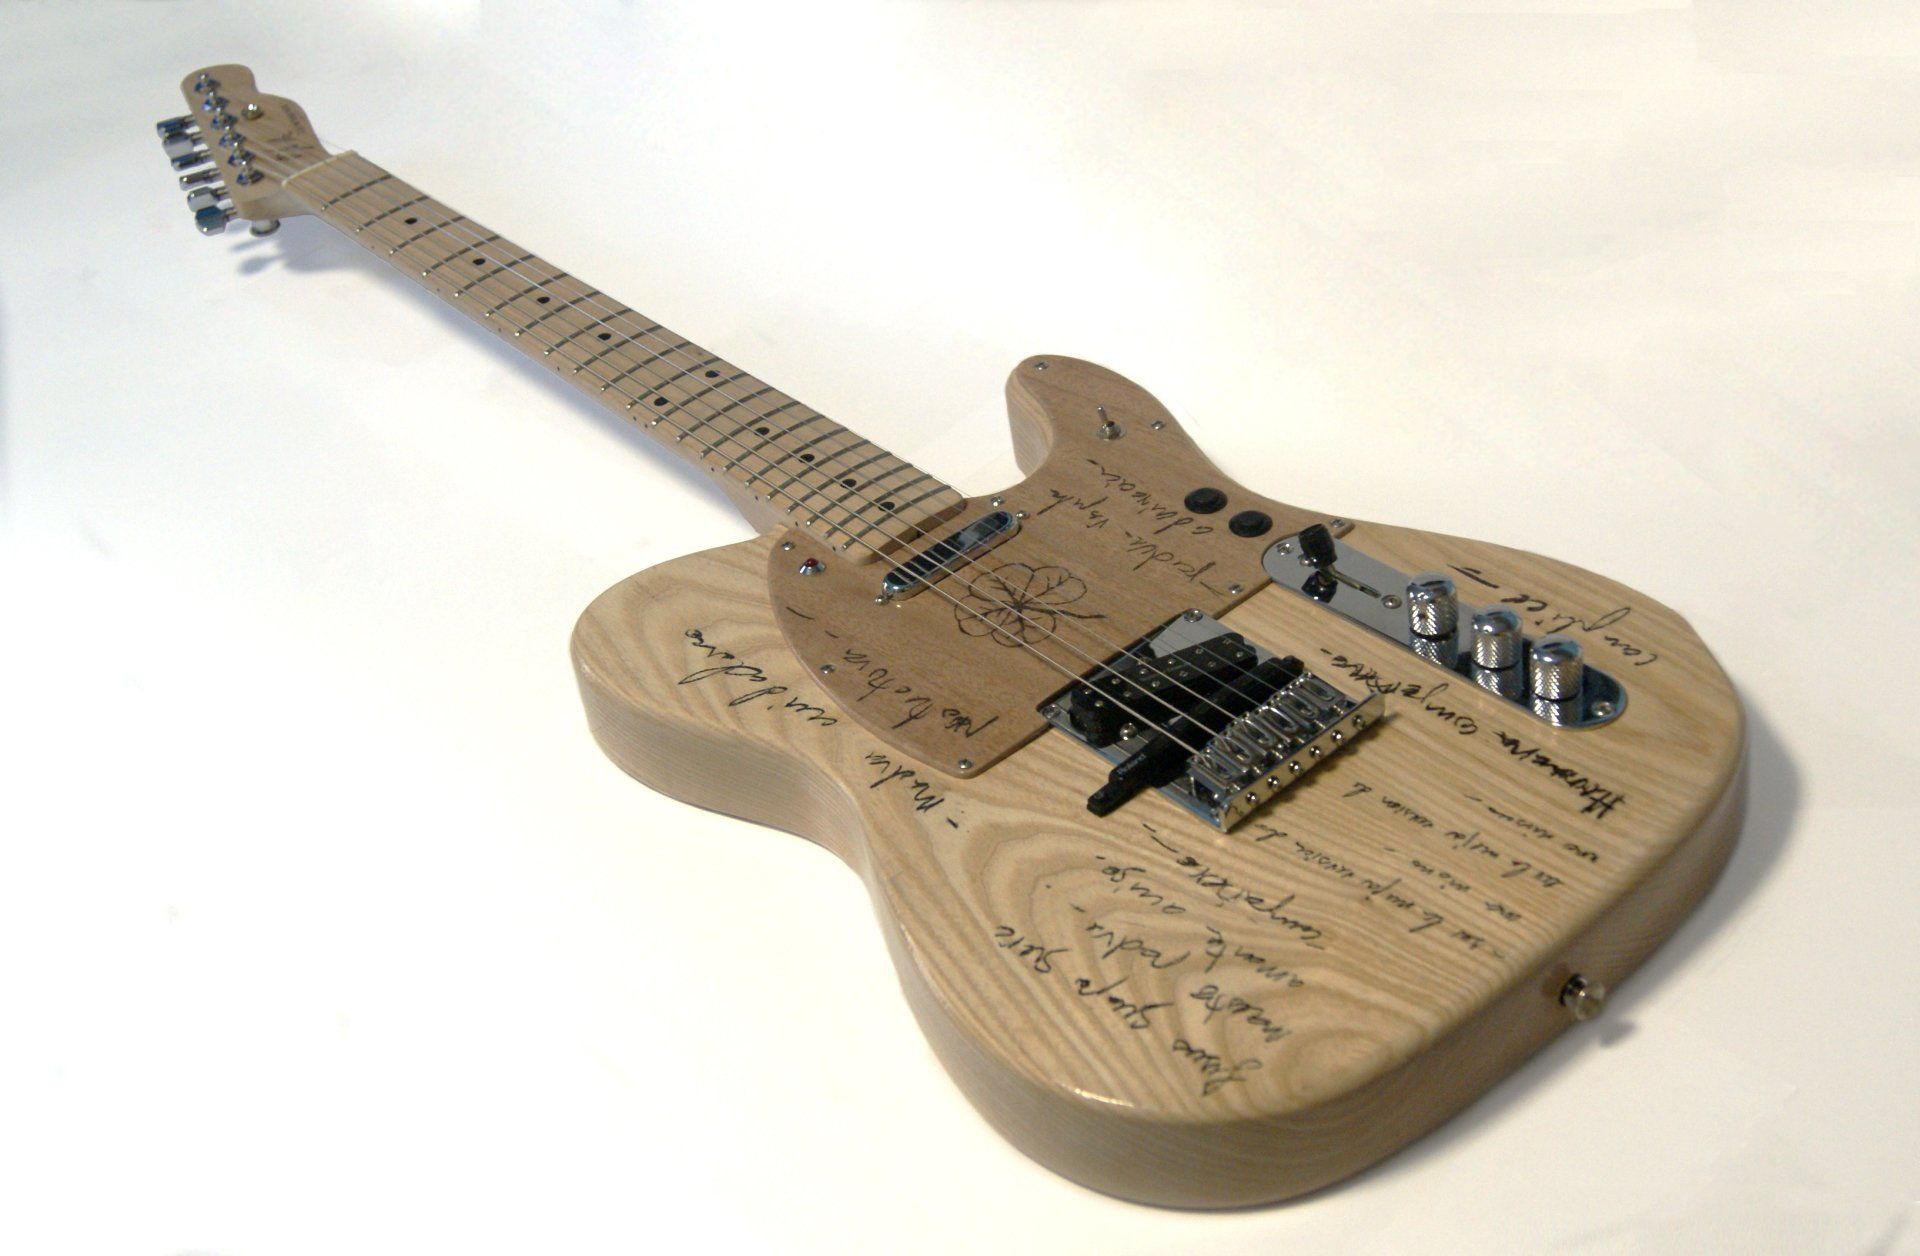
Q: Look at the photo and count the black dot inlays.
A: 10